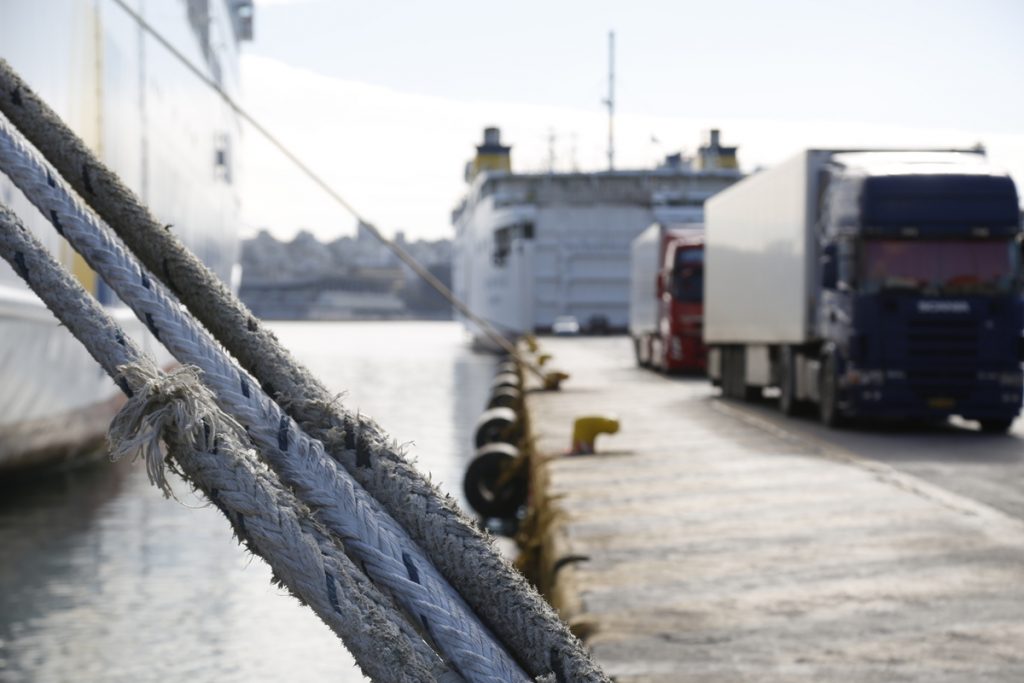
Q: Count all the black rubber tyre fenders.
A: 5